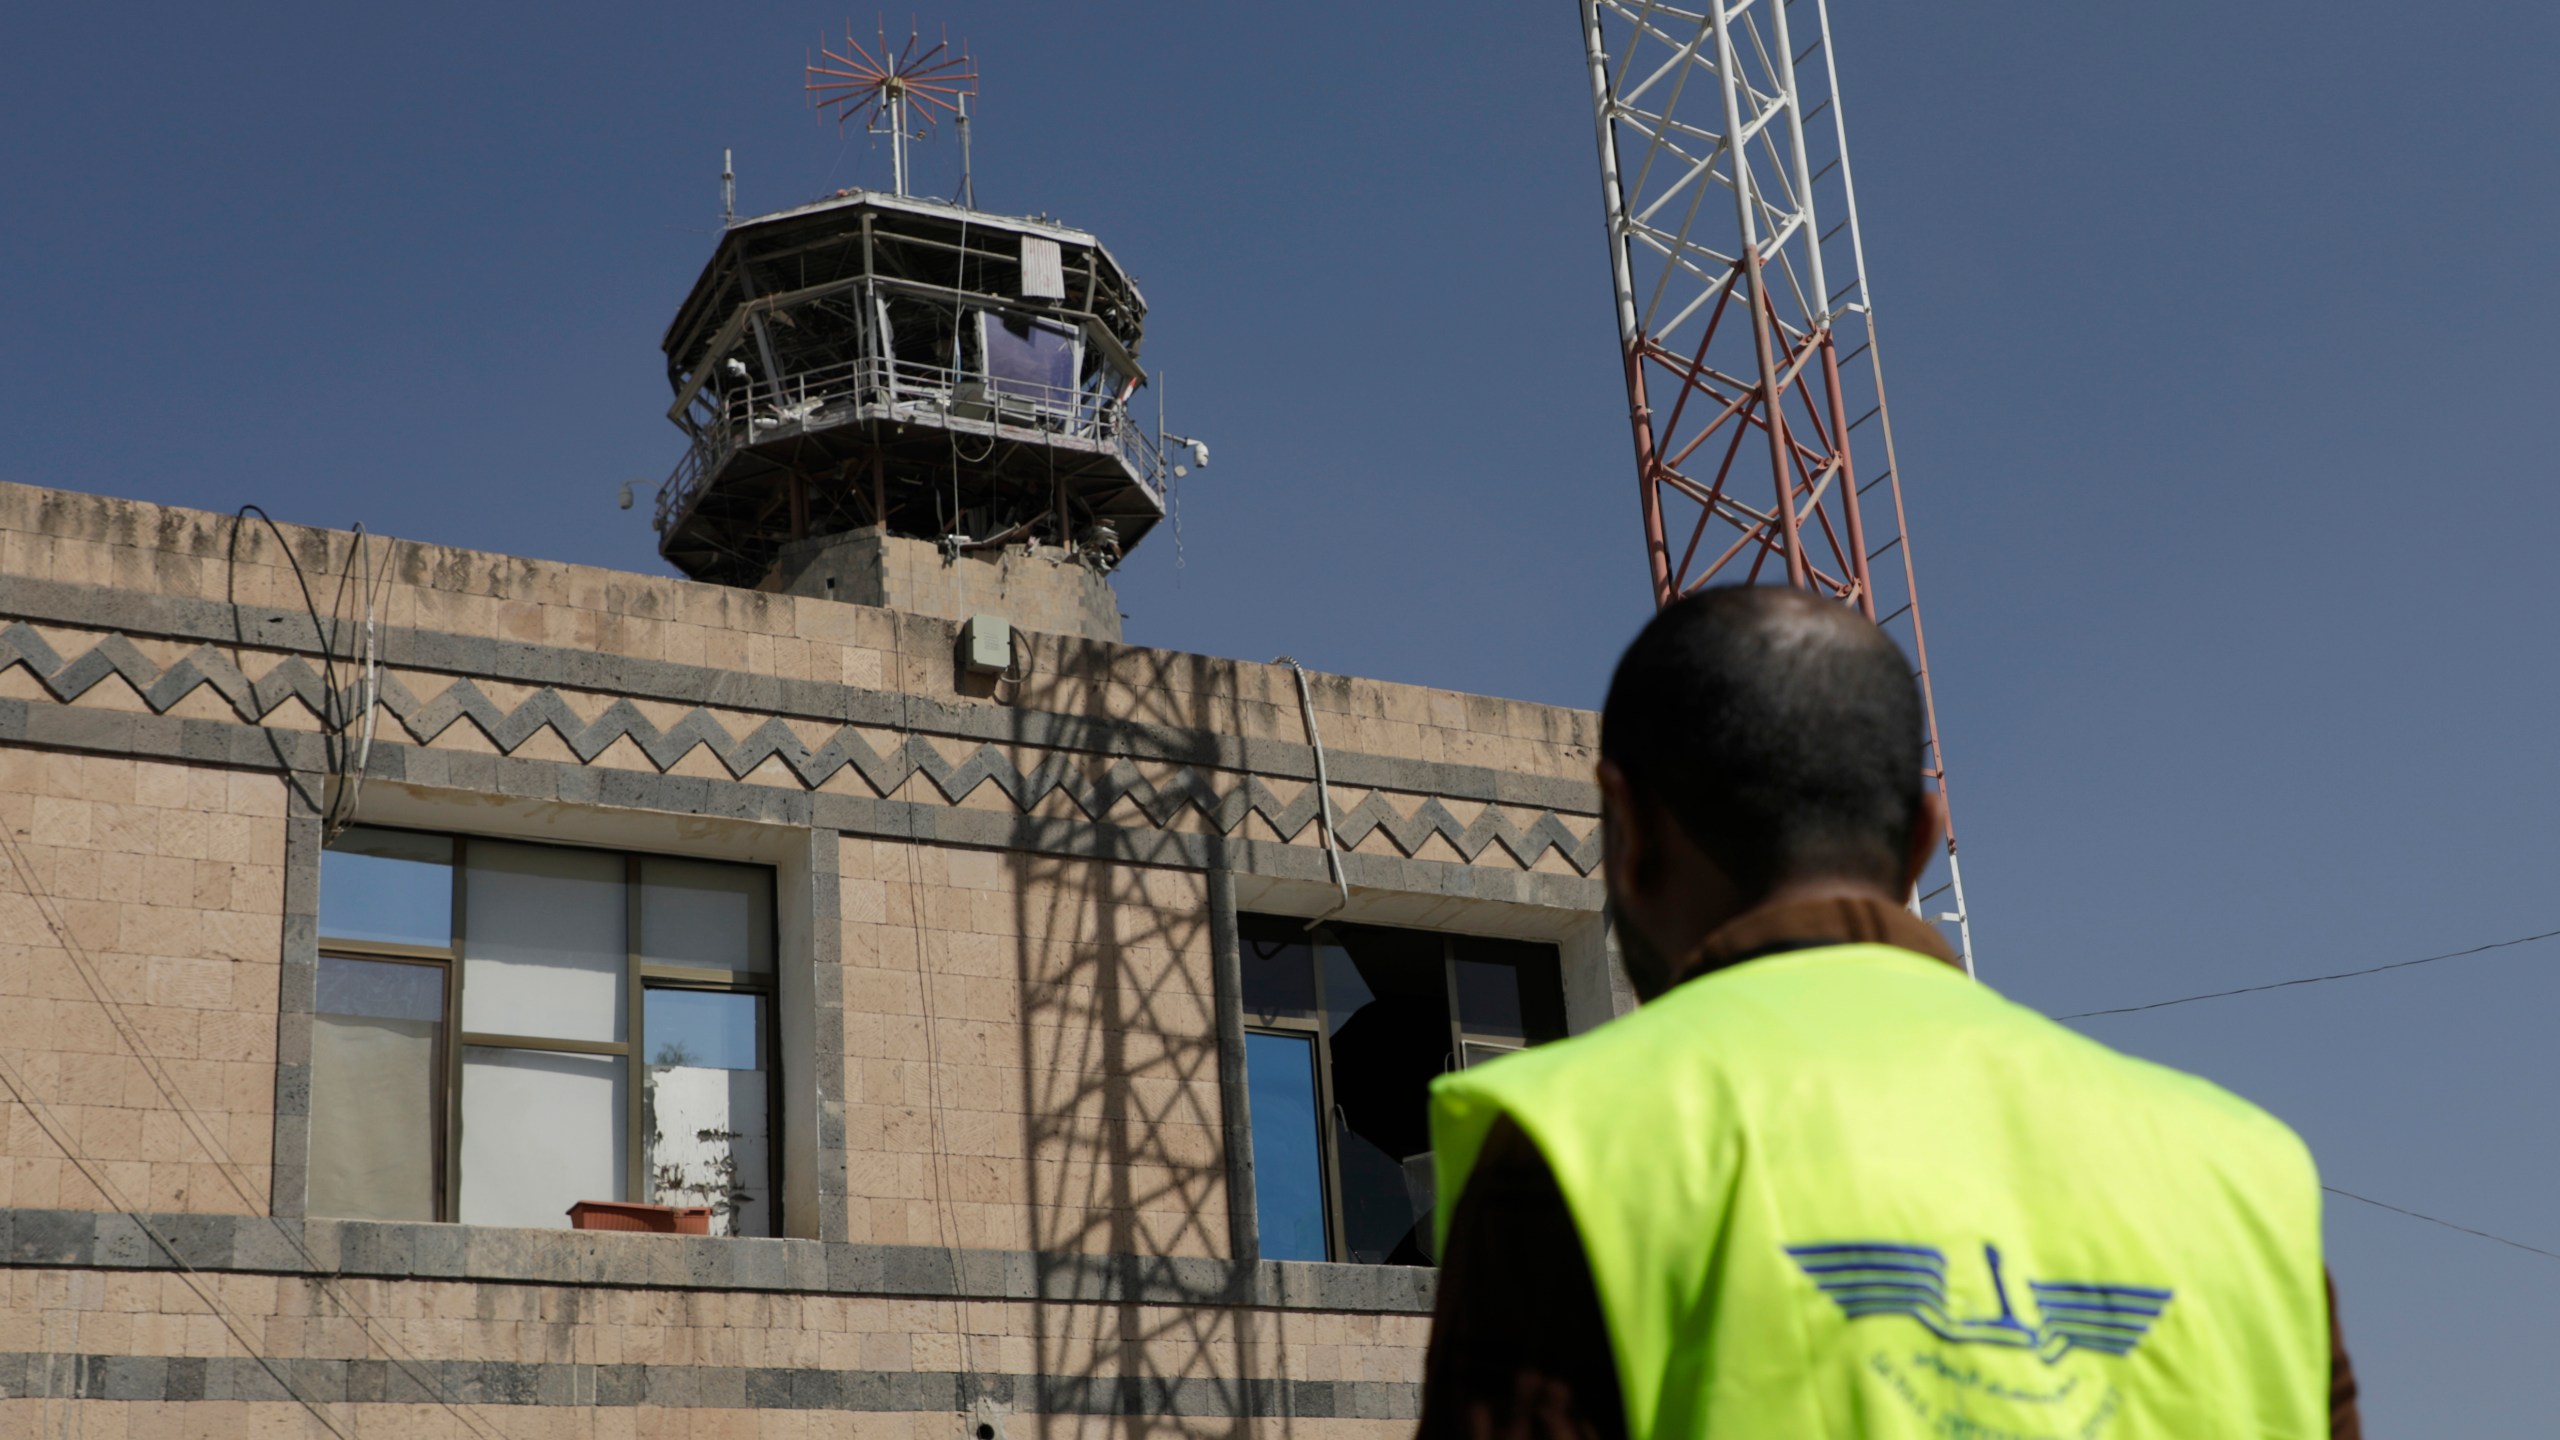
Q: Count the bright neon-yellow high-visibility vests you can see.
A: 1